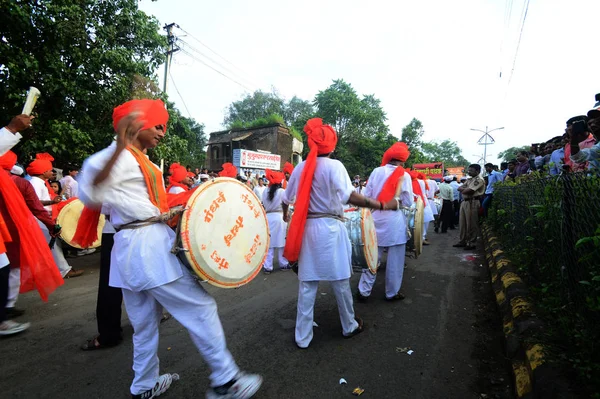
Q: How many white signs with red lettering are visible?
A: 1